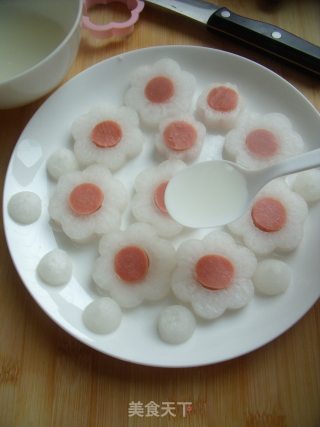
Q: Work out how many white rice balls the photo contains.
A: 7